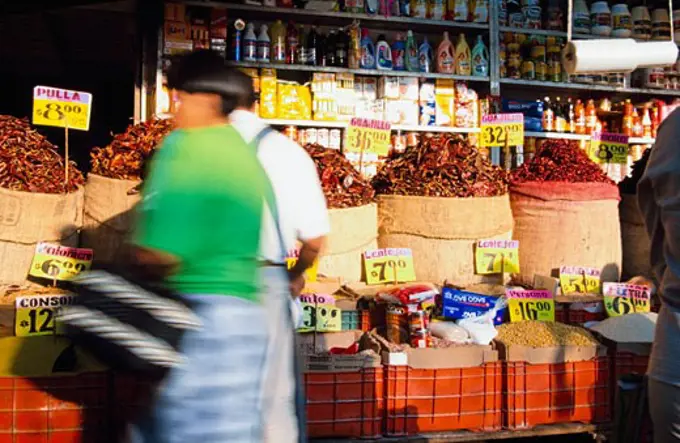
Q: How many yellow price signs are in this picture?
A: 13